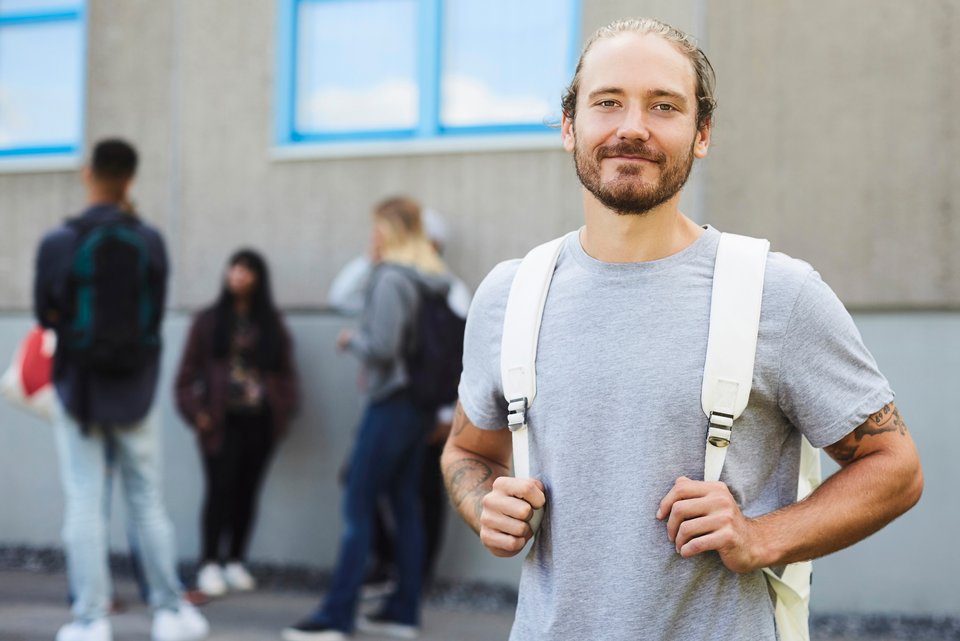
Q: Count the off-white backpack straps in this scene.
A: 2